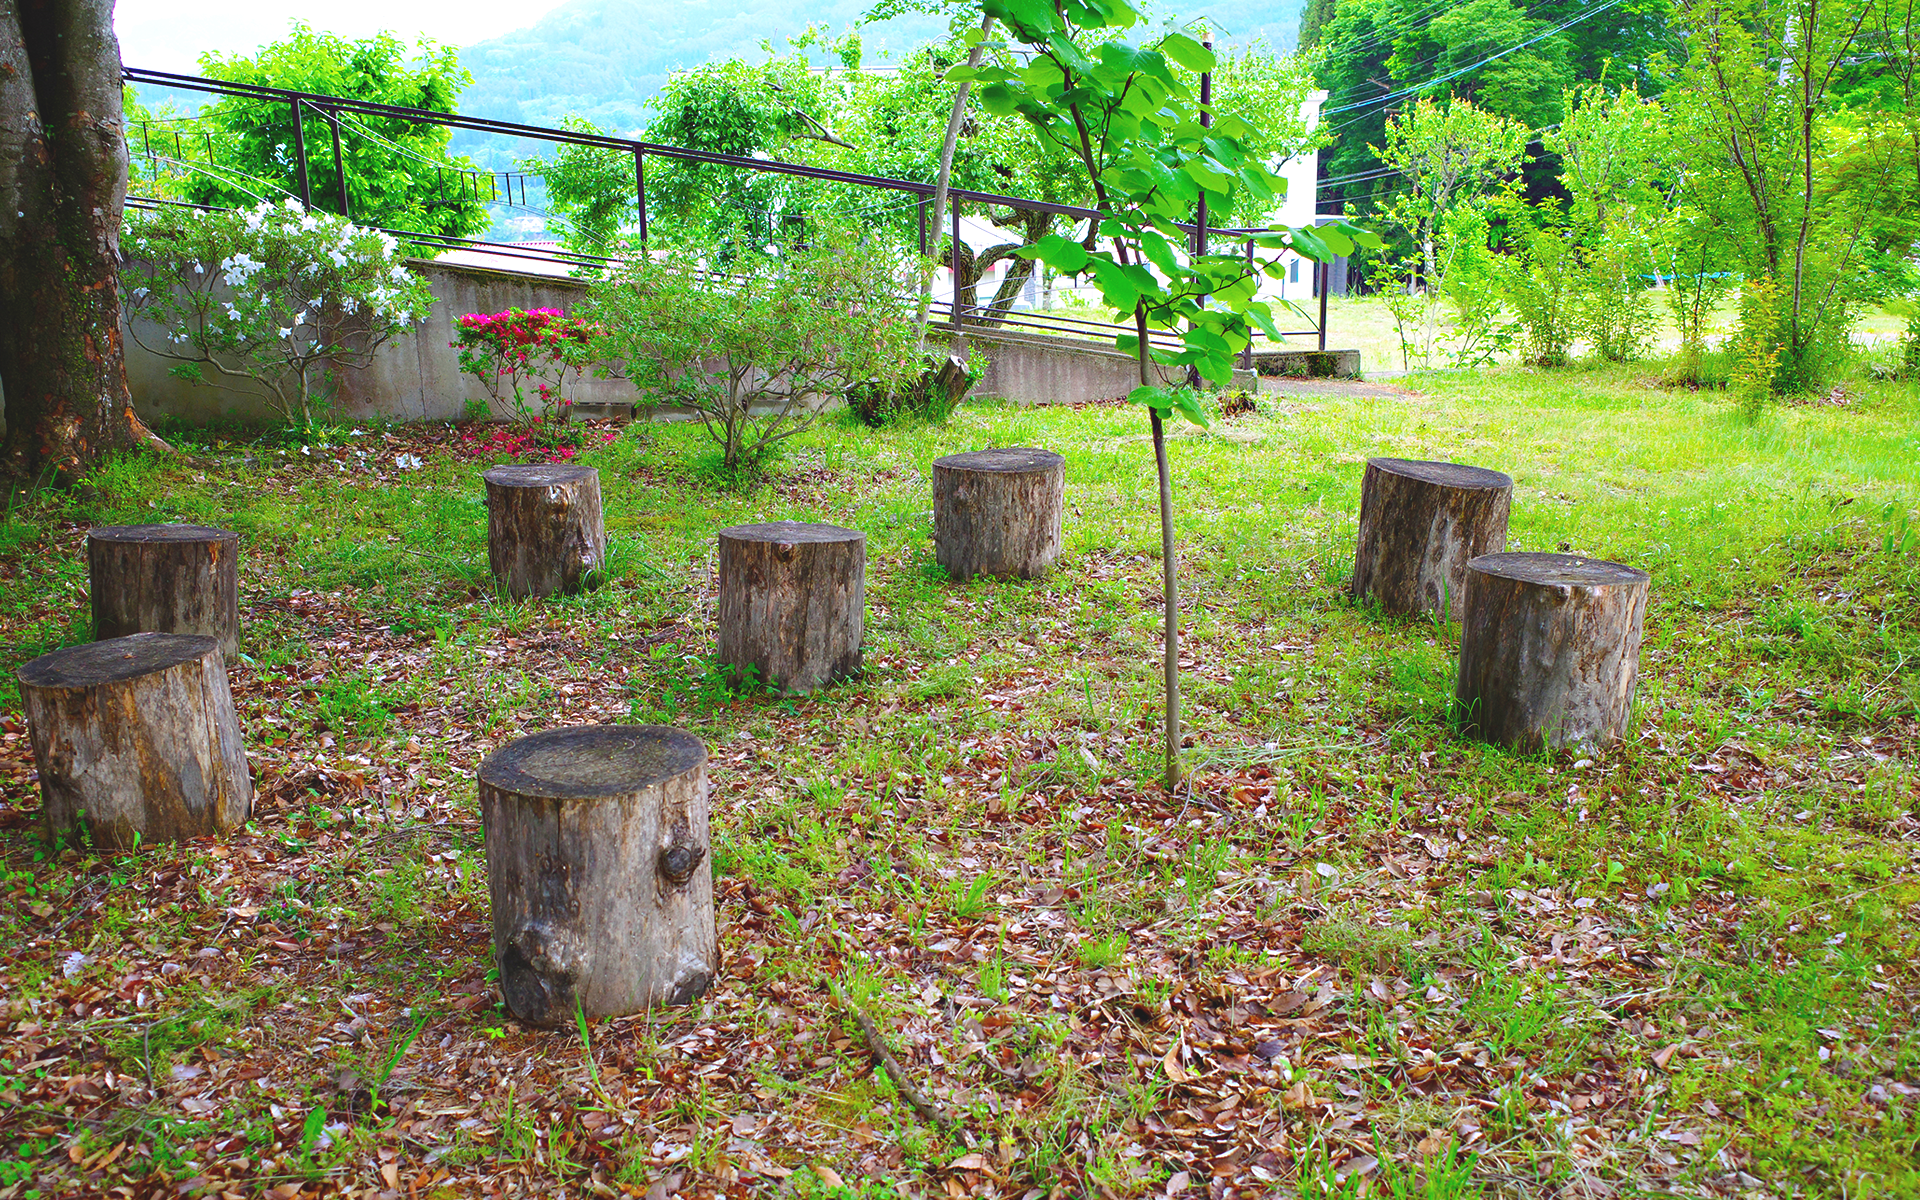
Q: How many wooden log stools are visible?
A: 8